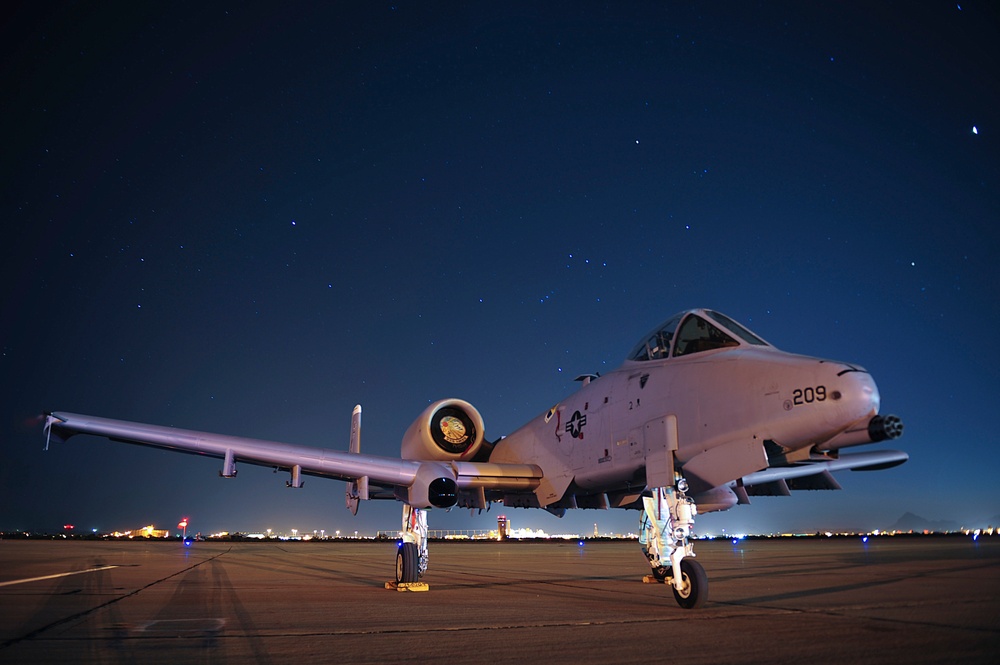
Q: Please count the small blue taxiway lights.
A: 6